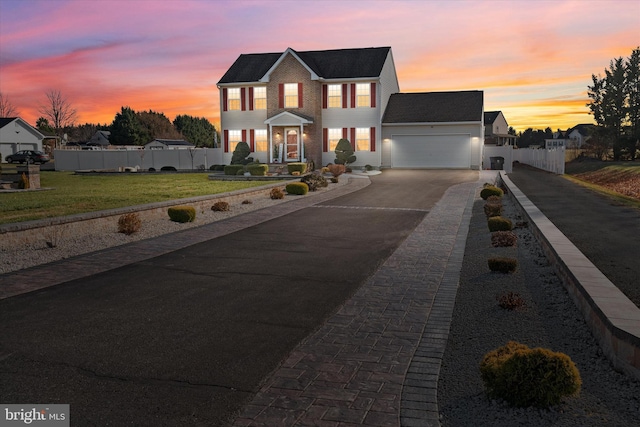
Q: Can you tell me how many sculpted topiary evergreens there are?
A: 2